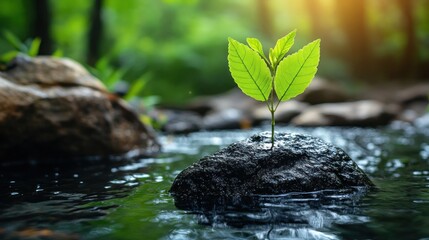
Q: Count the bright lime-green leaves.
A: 4